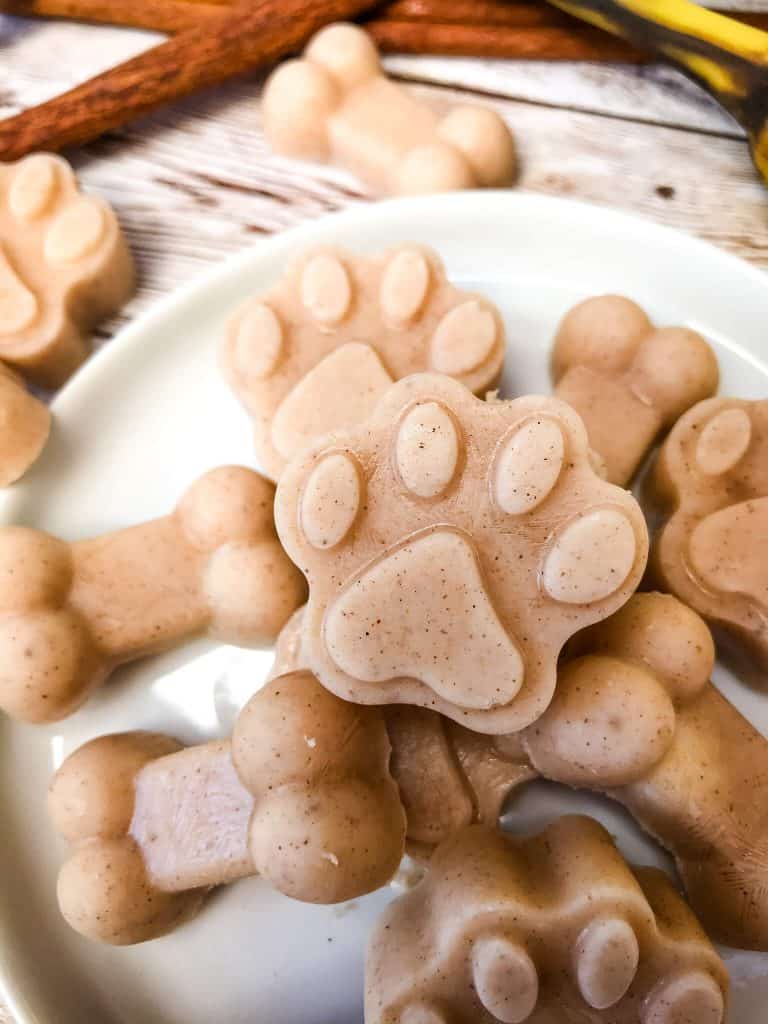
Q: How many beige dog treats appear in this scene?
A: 12